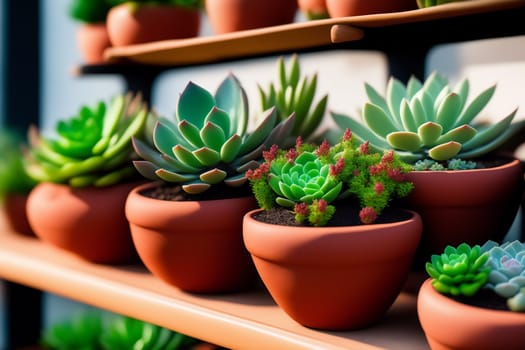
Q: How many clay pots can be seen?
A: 11